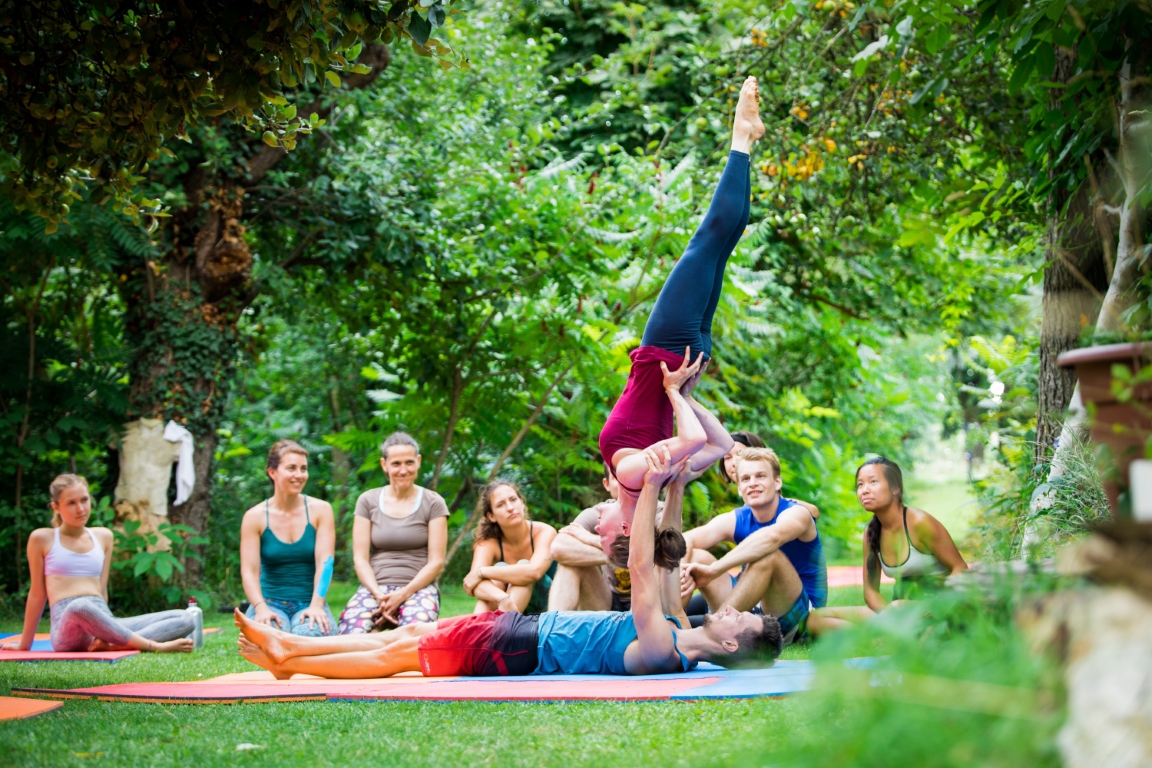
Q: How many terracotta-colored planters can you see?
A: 1